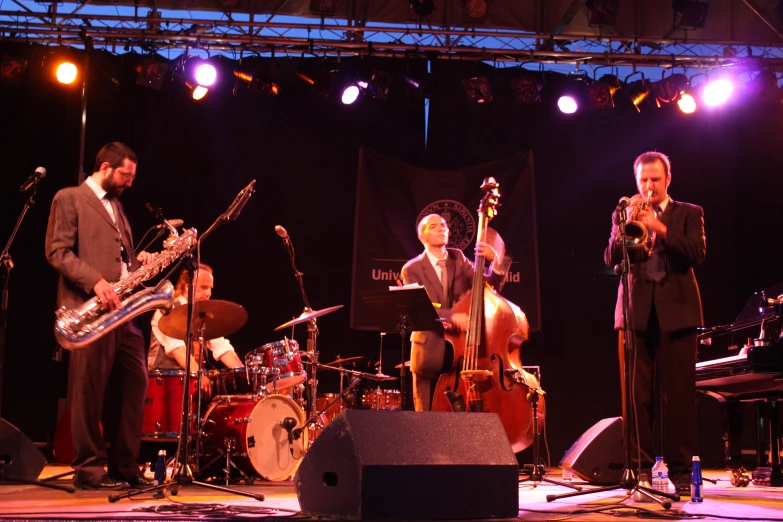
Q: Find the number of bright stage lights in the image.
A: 7